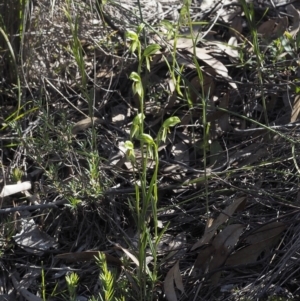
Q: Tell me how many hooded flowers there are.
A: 7